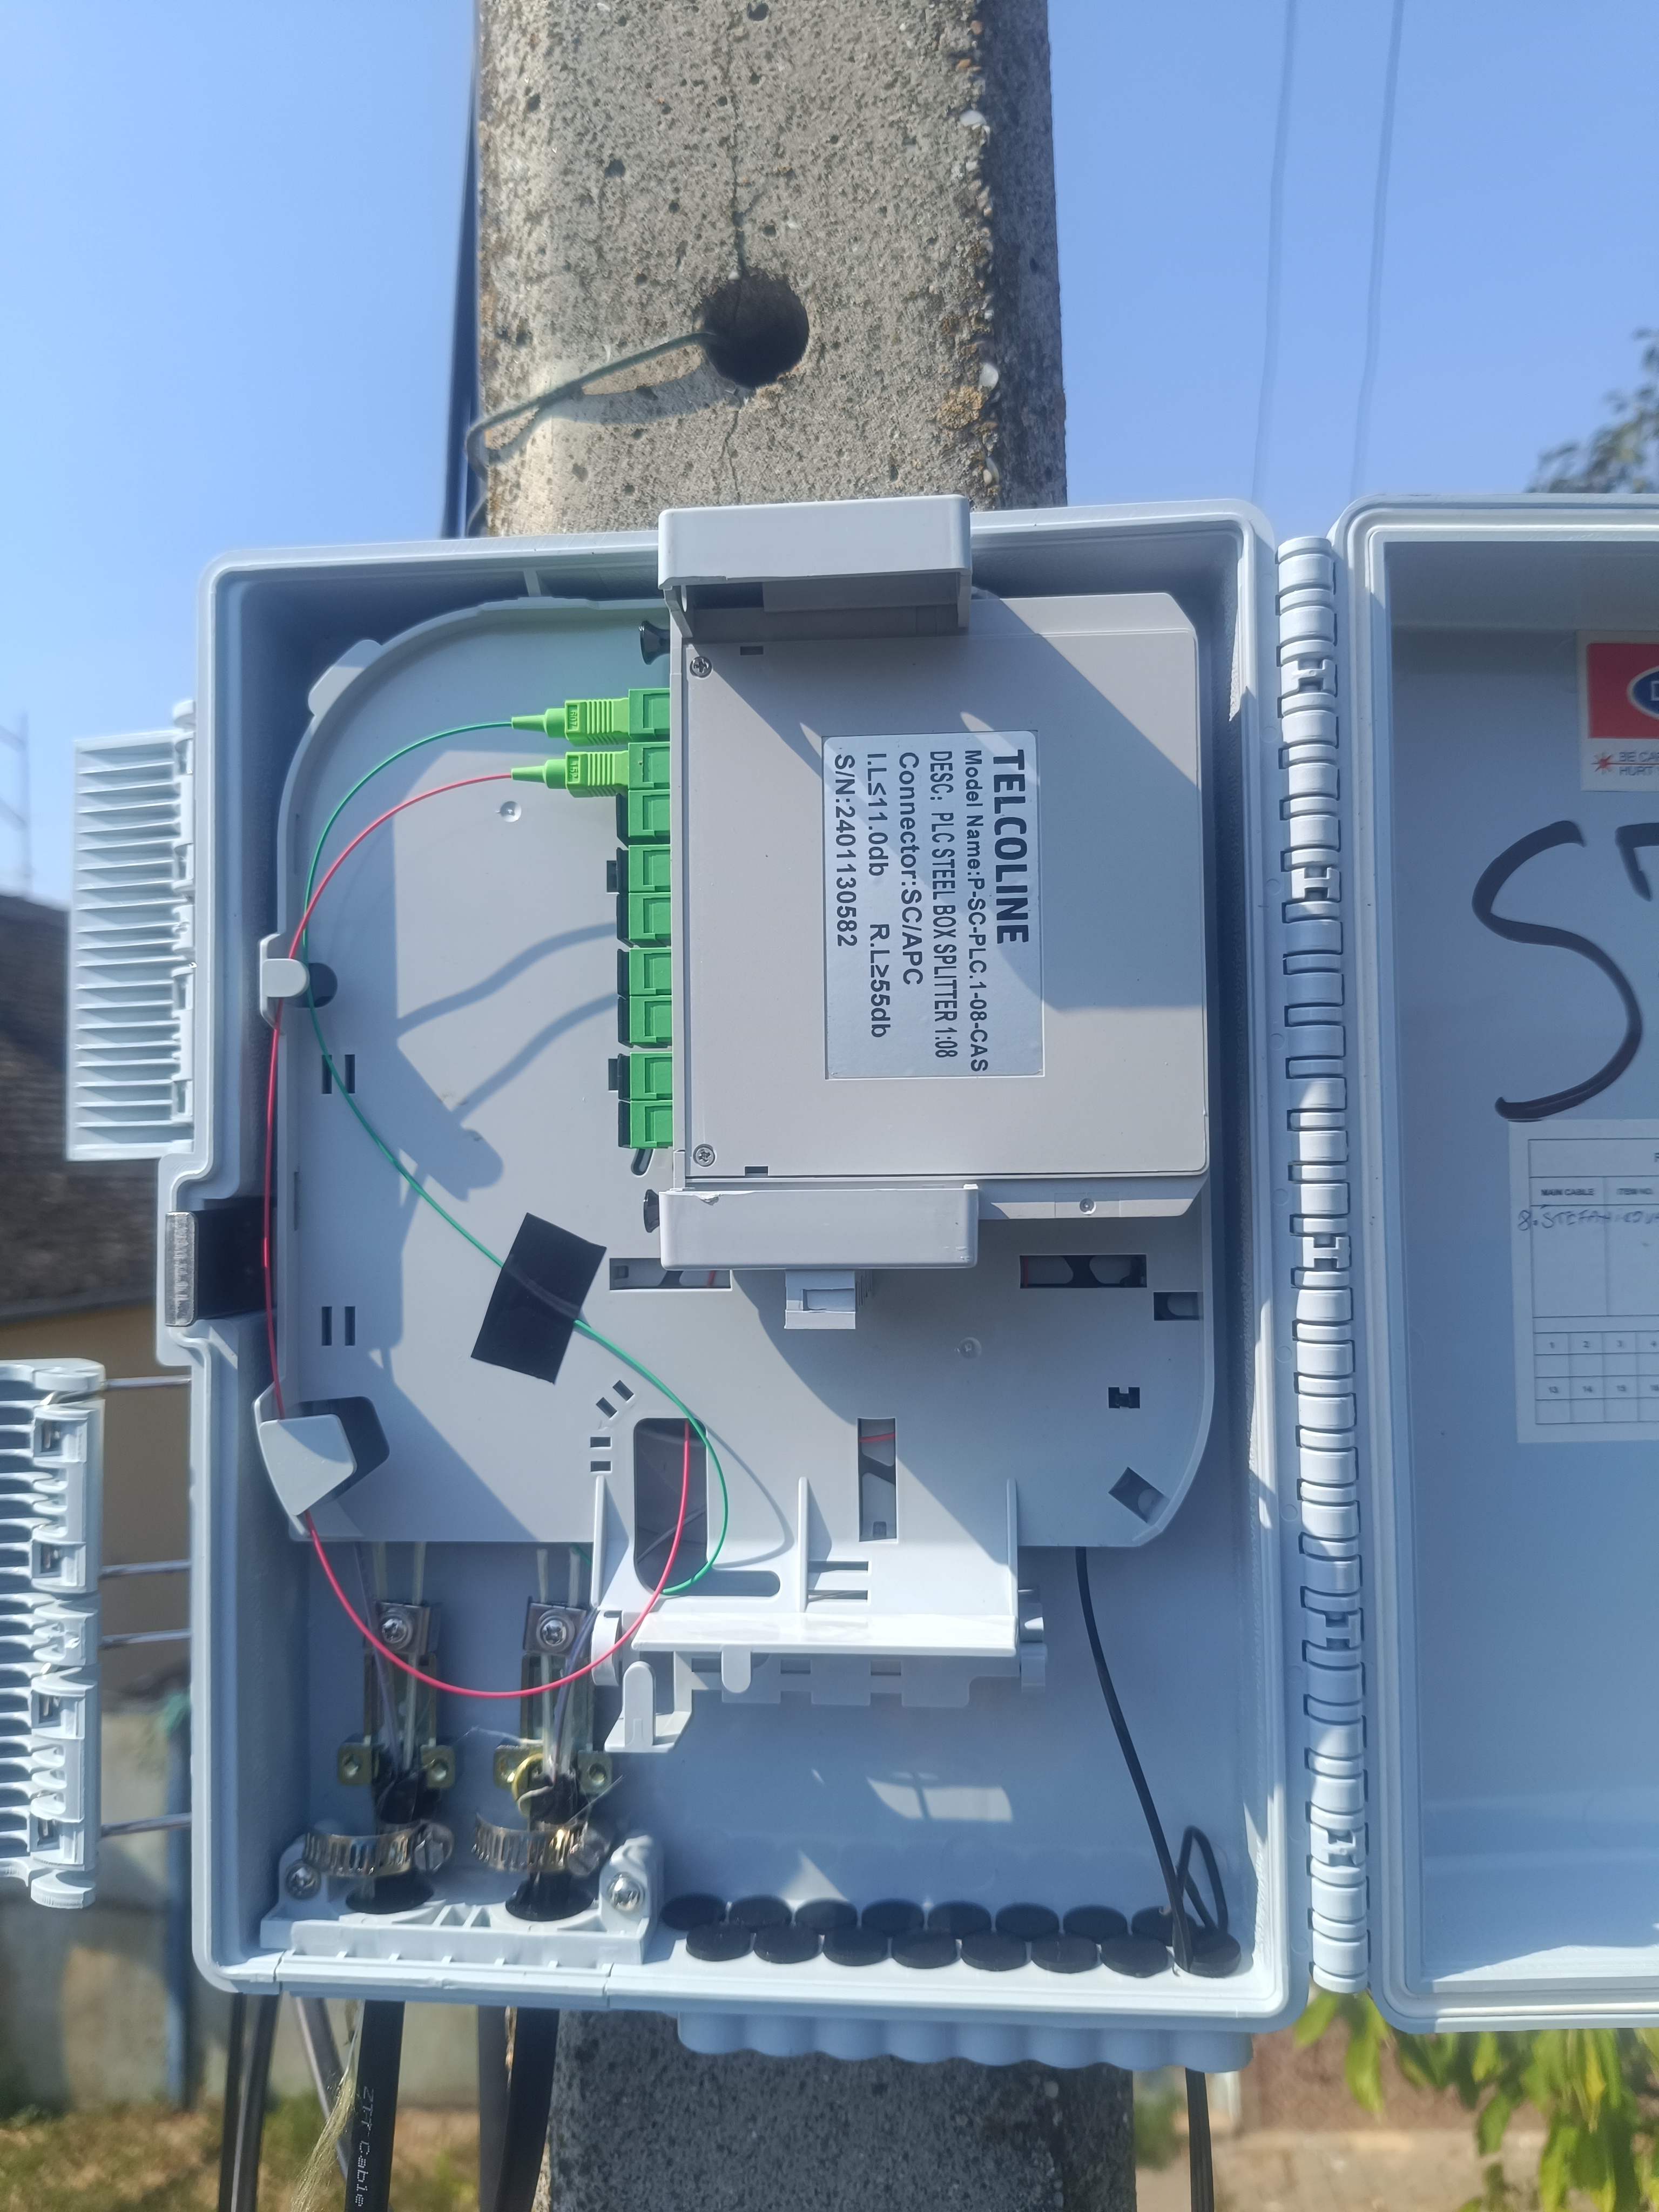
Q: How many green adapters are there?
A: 9